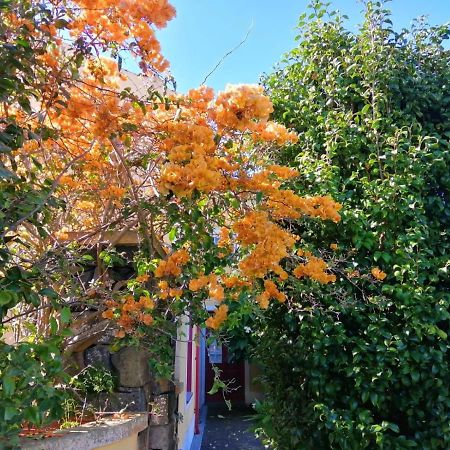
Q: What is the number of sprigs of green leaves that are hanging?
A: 1